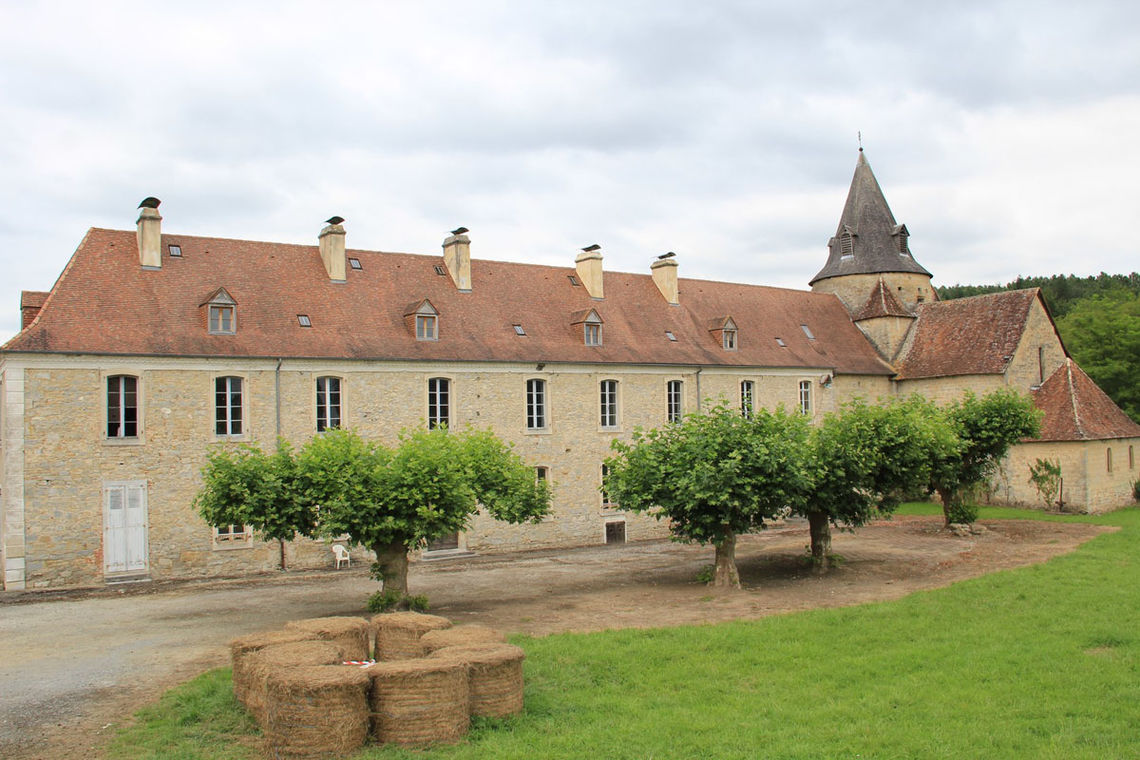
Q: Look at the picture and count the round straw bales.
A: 8